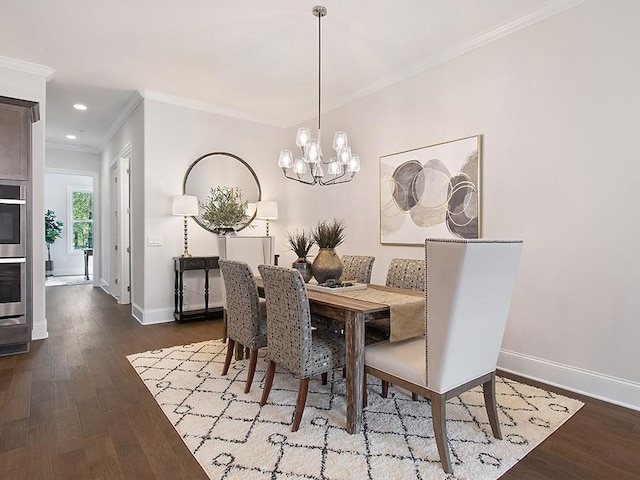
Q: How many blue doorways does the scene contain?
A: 0